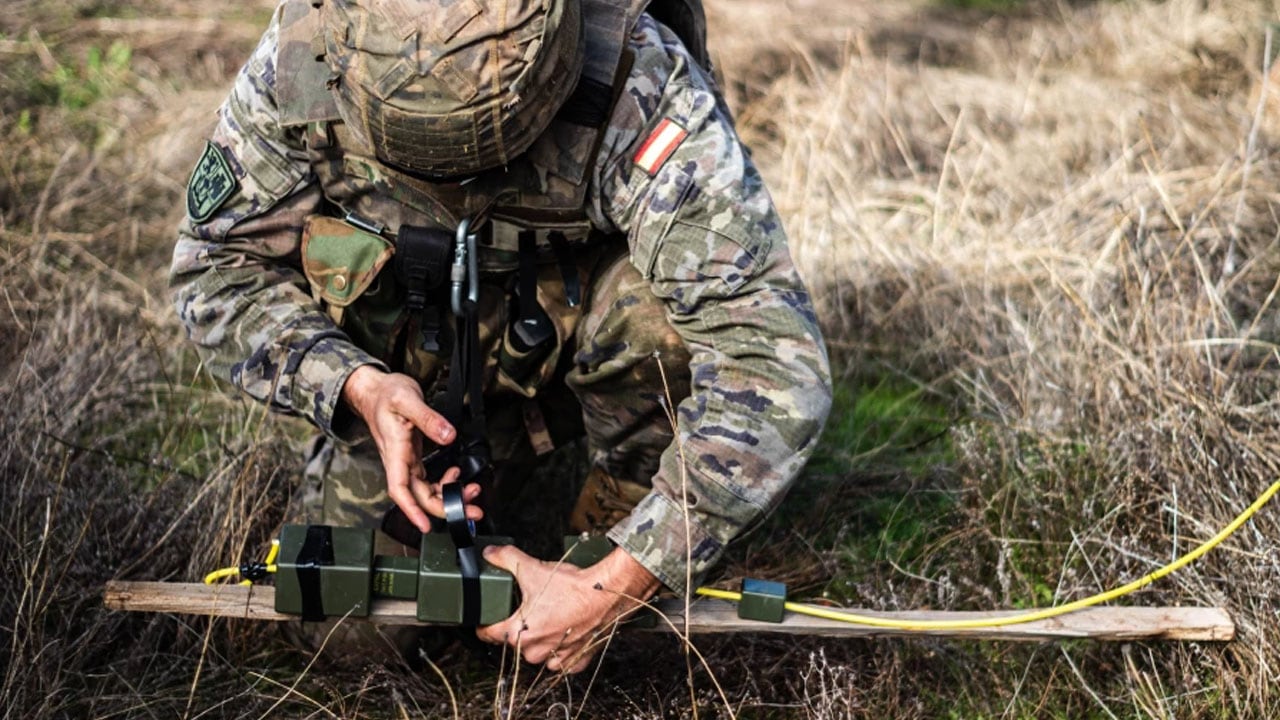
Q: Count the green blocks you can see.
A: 5